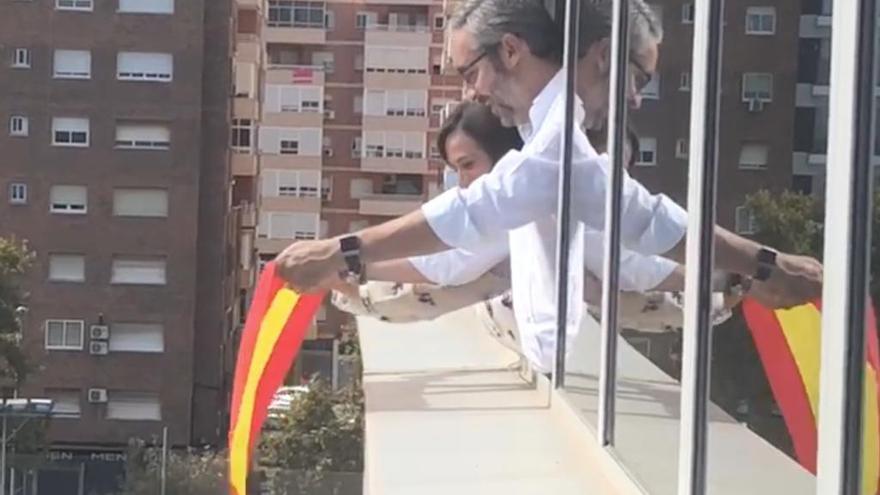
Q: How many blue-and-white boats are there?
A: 0